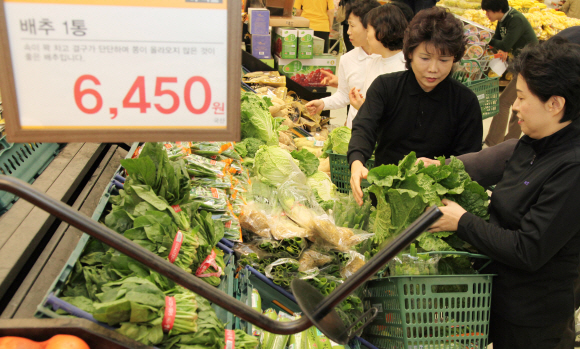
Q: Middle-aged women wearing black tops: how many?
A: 2